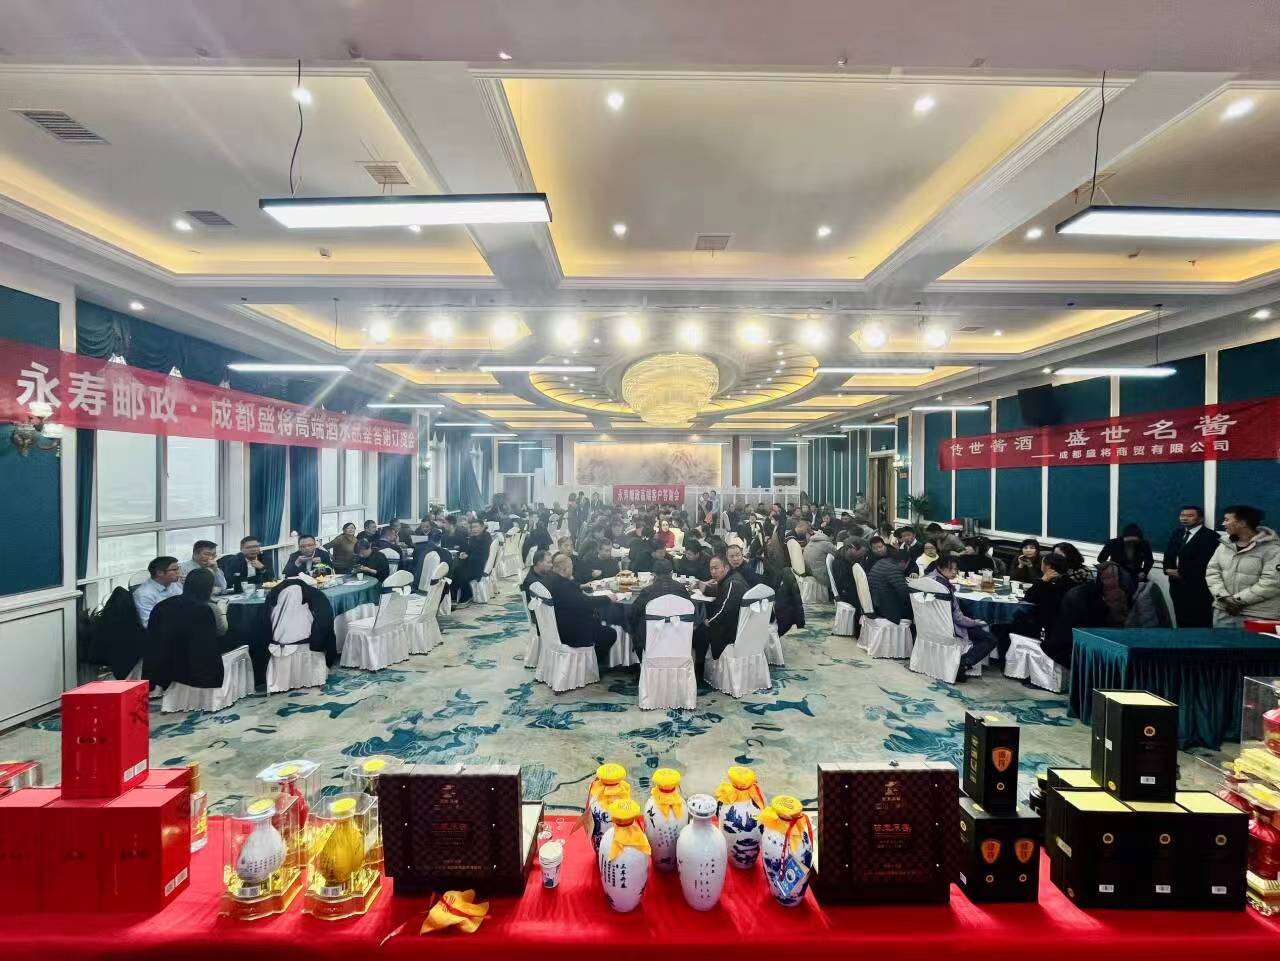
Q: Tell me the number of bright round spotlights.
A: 10